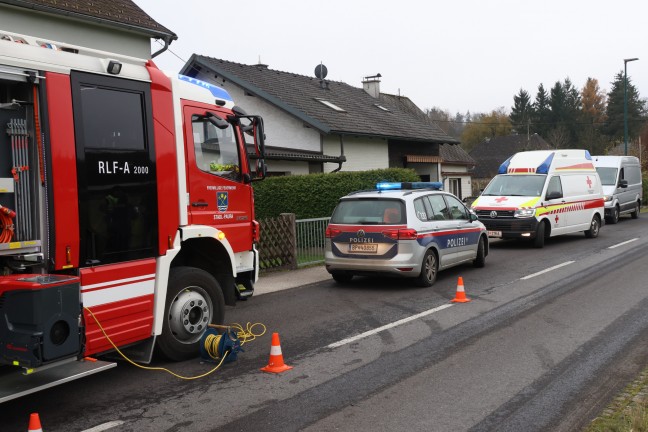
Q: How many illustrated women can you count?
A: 0